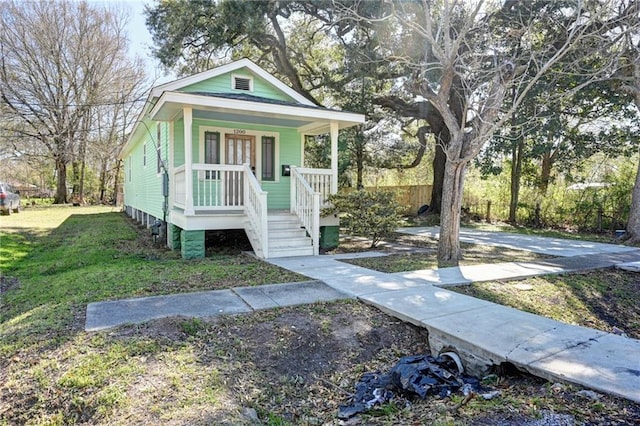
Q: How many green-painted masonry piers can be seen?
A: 3